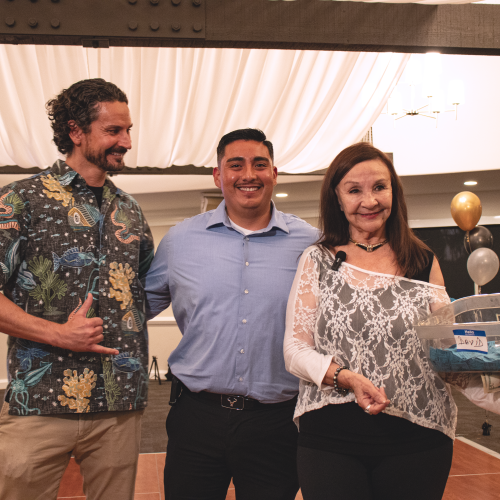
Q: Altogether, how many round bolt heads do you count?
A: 14